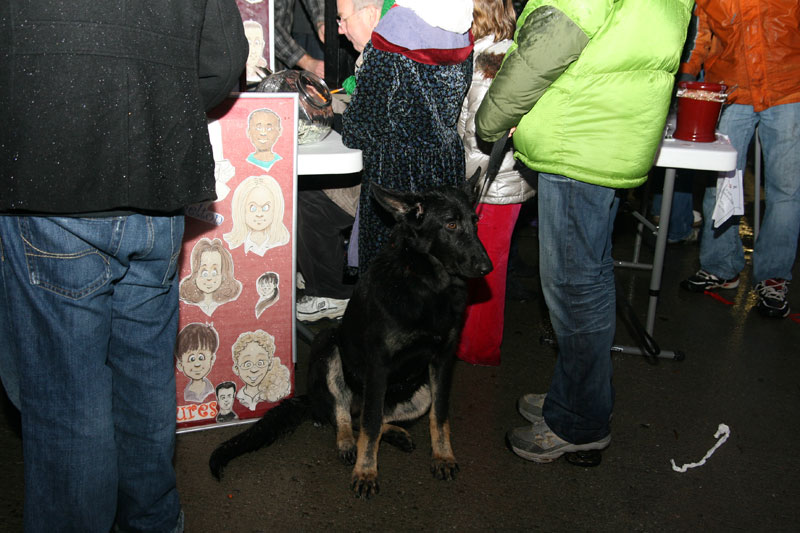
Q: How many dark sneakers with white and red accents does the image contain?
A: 2